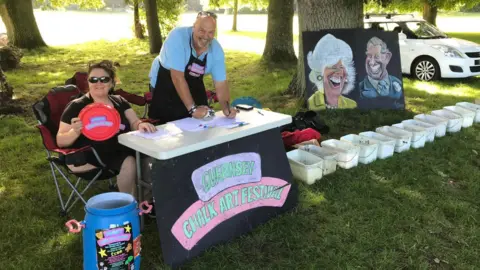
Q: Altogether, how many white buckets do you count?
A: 12